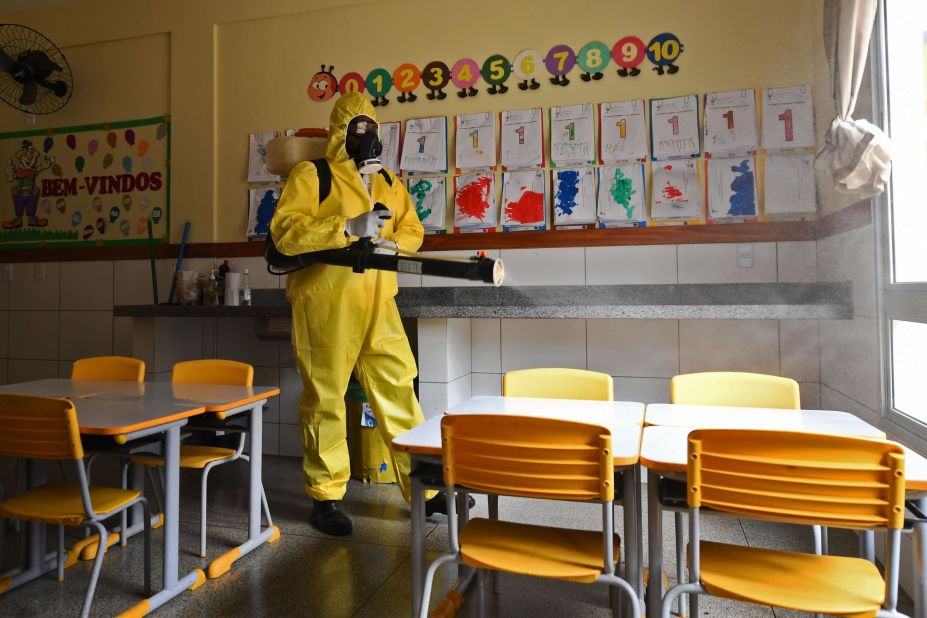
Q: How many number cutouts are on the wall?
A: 11